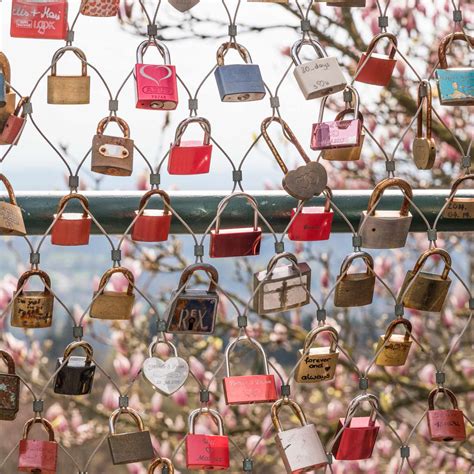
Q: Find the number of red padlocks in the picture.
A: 13